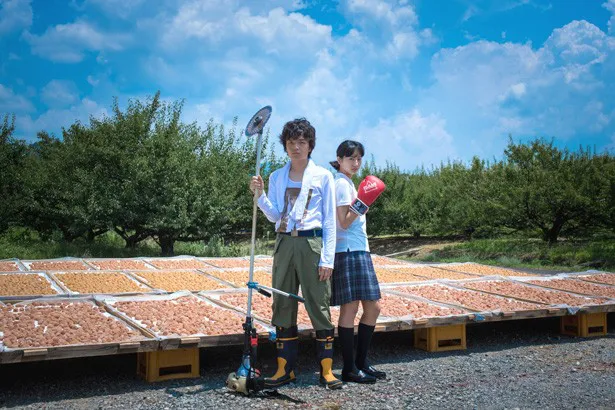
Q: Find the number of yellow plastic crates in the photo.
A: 3